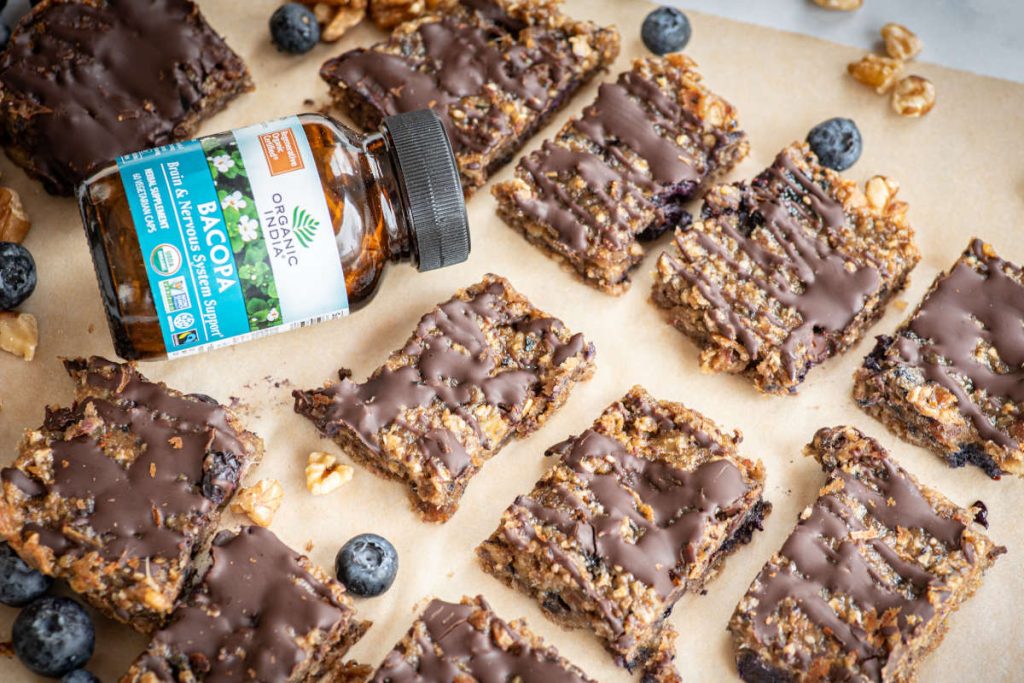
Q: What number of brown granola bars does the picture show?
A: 11